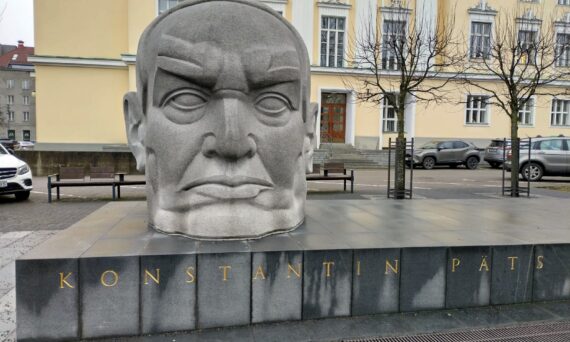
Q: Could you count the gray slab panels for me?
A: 11